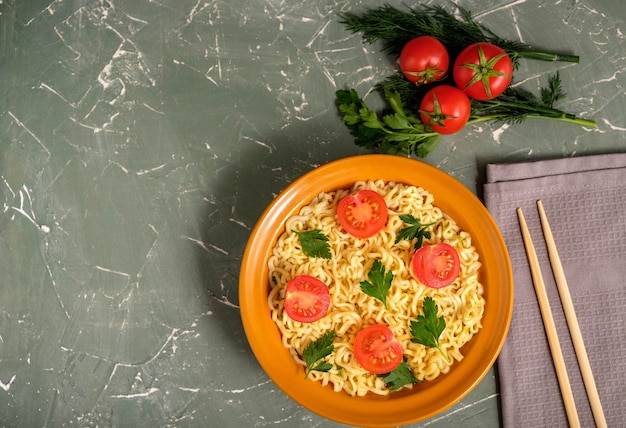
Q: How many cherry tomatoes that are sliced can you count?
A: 4